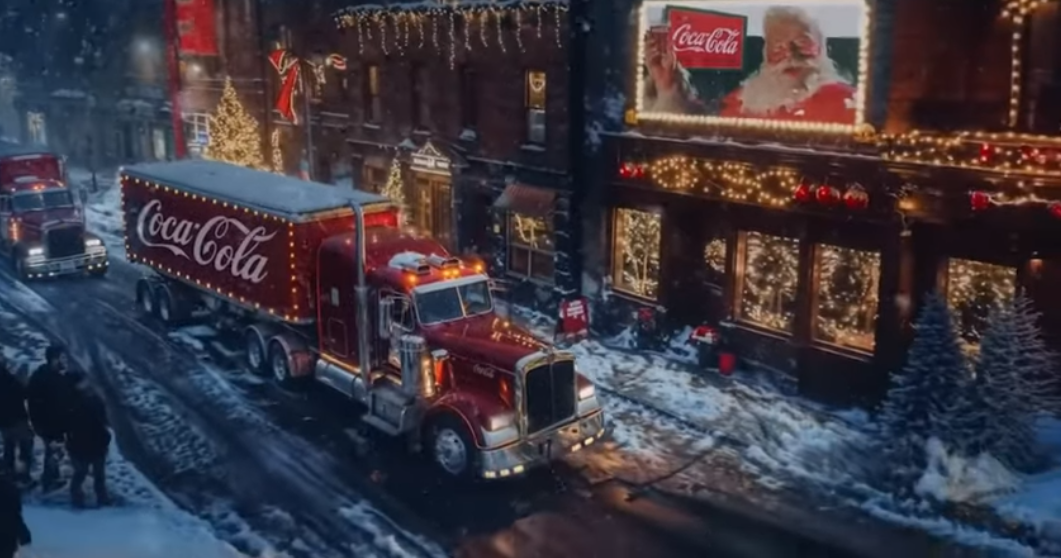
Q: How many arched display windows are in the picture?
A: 0